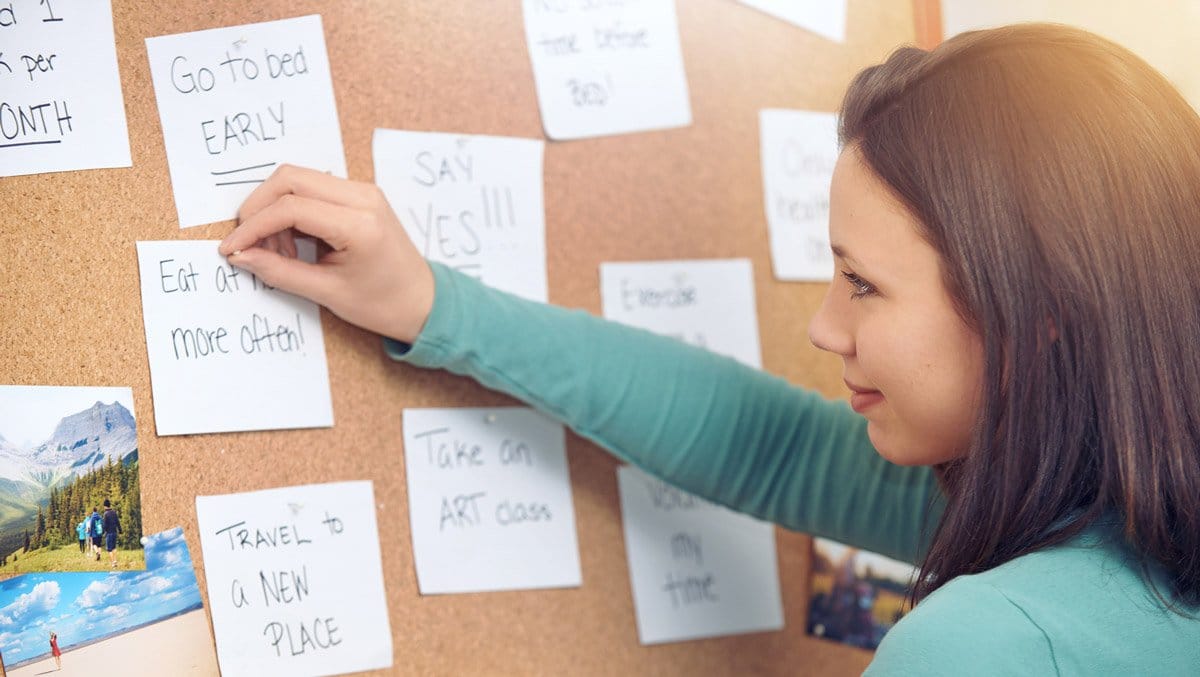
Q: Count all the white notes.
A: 11